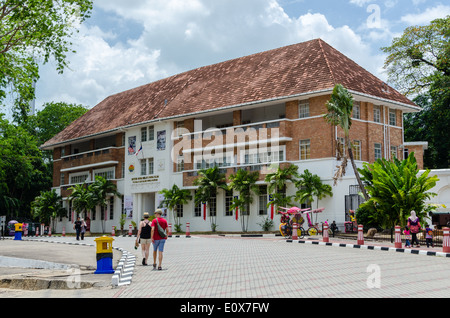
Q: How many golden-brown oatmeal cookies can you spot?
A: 0